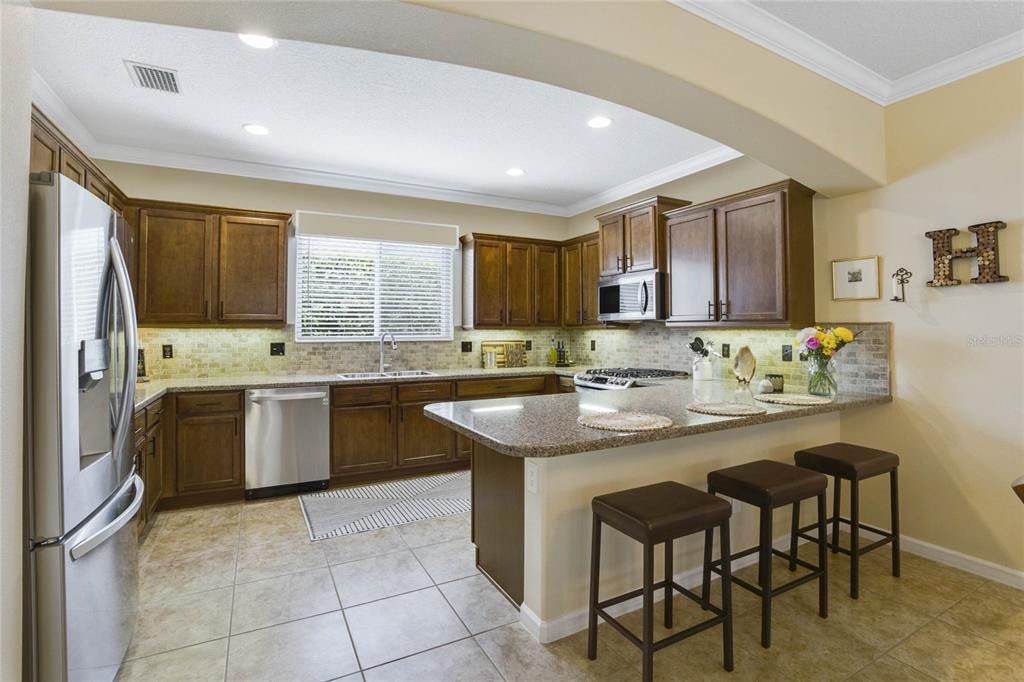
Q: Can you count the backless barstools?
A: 3